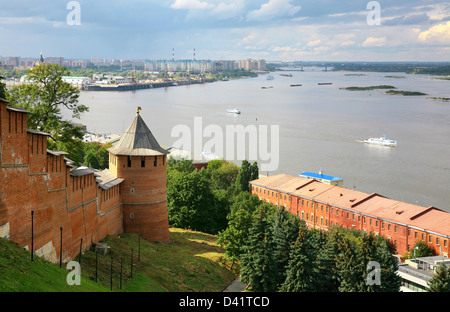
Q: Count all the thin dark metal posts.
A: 8